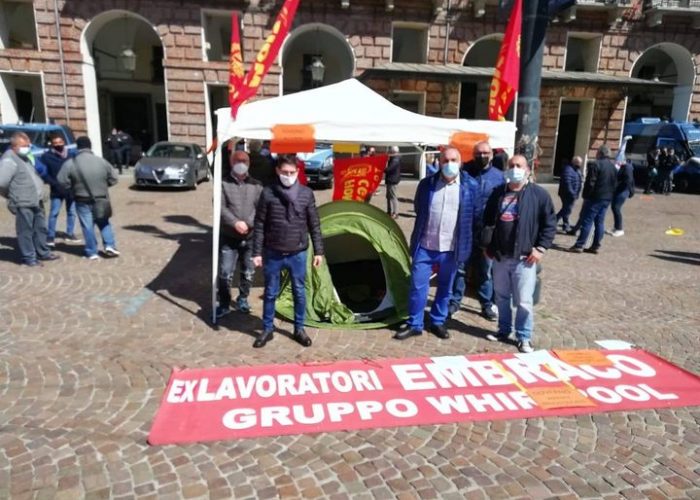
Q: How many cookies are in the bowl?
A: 0